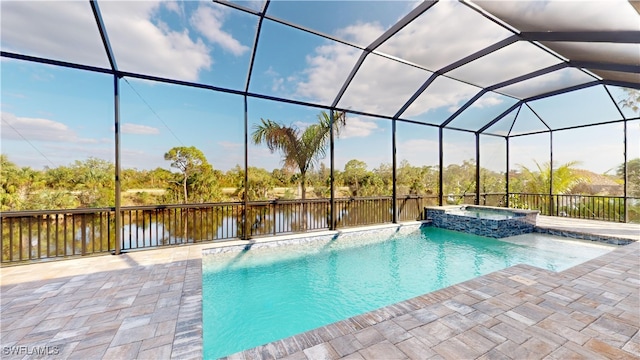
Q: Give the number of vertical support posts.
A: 9